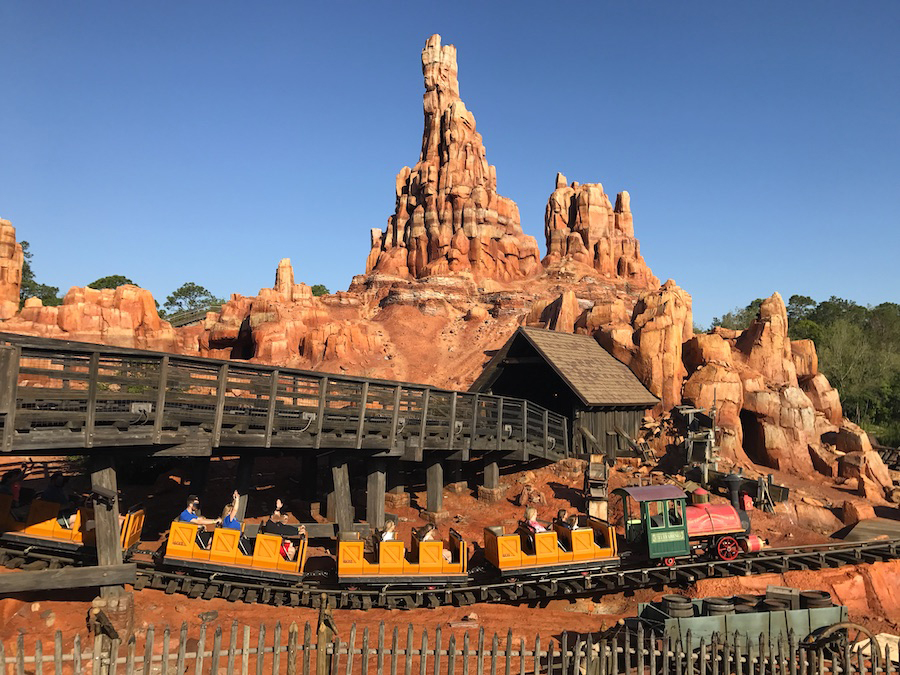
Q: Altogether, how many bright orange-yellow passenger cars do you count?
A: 4